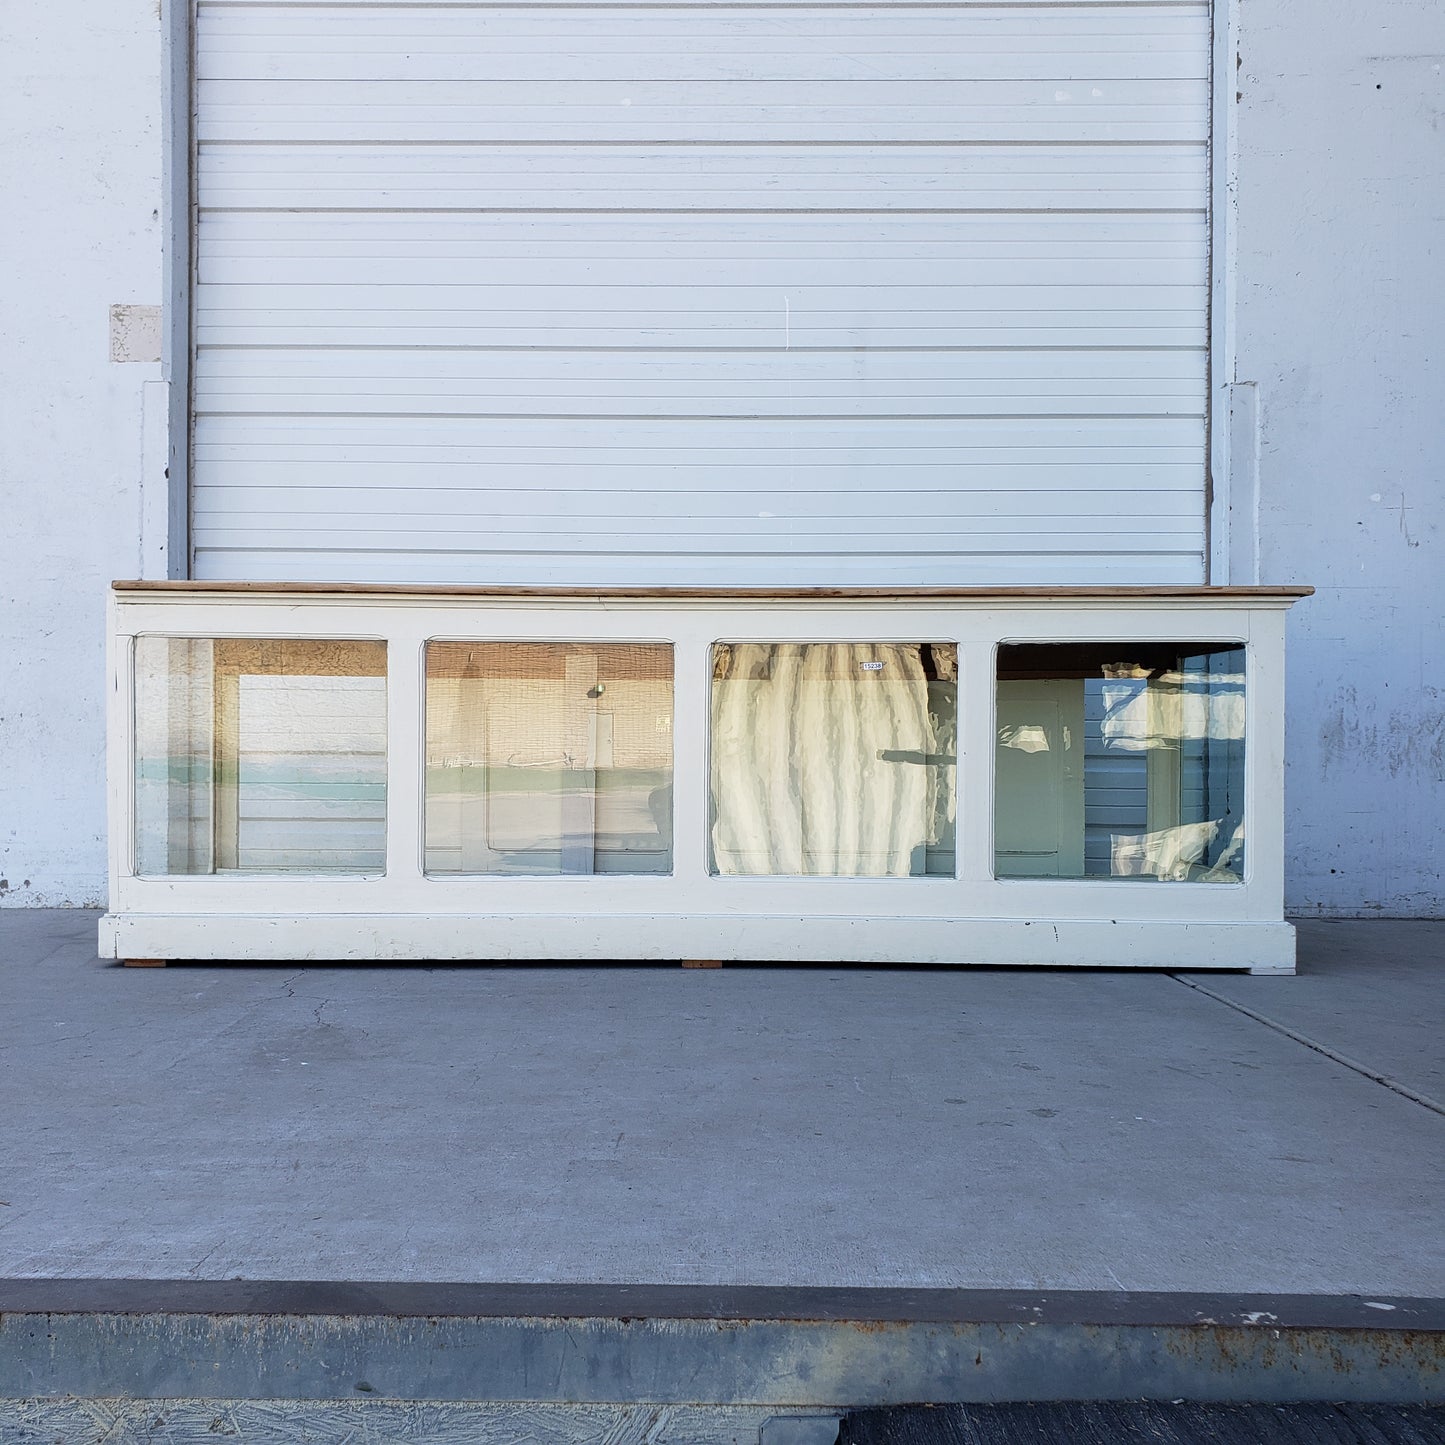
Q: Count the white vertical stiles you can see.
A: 5